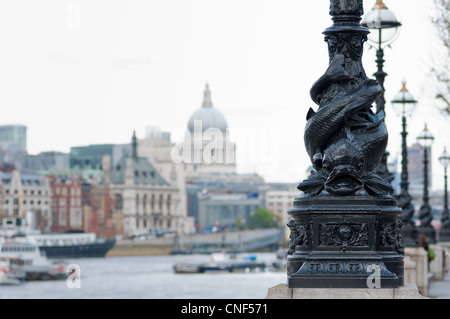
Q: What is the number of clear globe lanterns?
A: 4